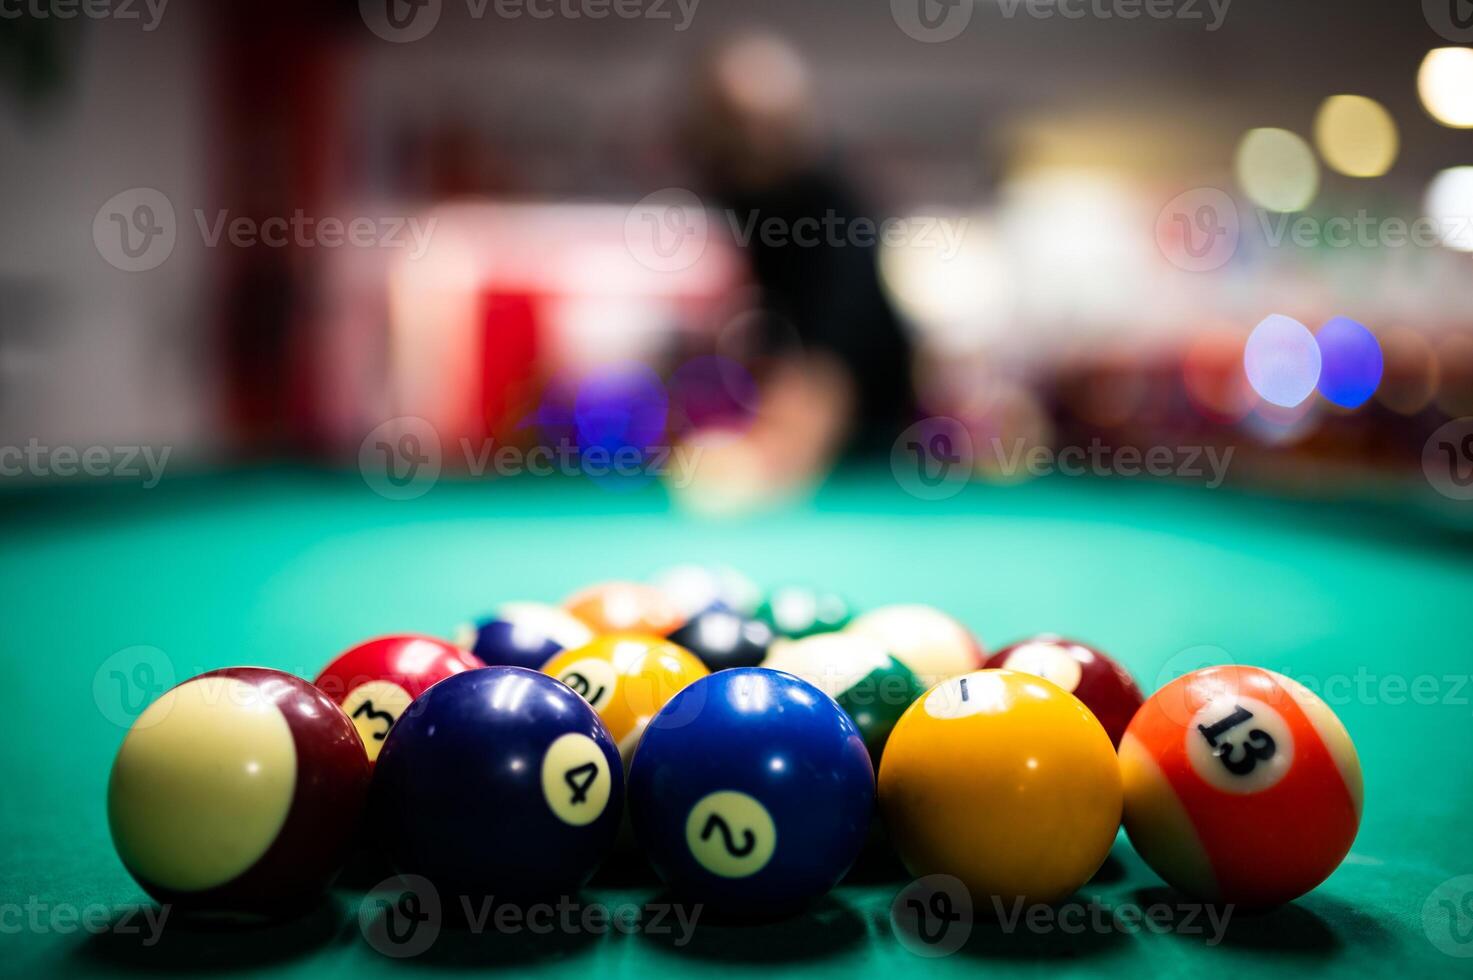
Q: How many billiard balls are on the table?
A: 15